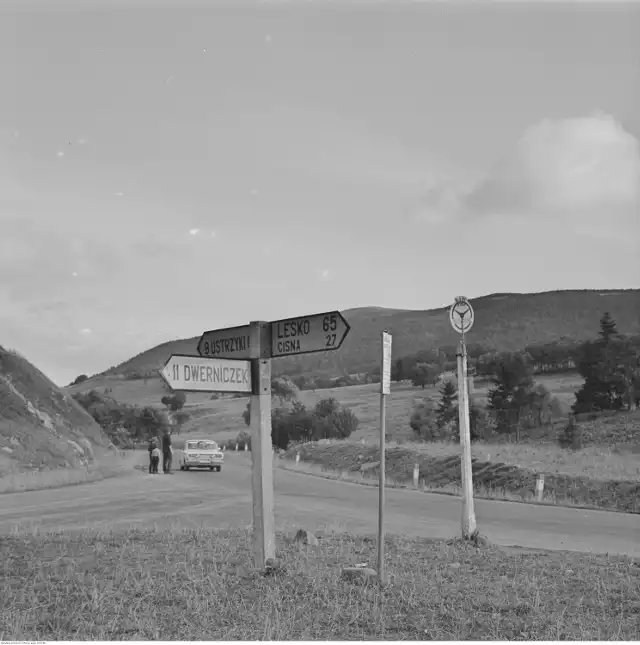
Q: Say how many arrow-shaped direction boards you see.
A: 3